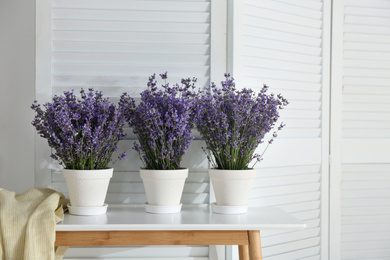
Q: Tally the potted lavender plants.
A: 3